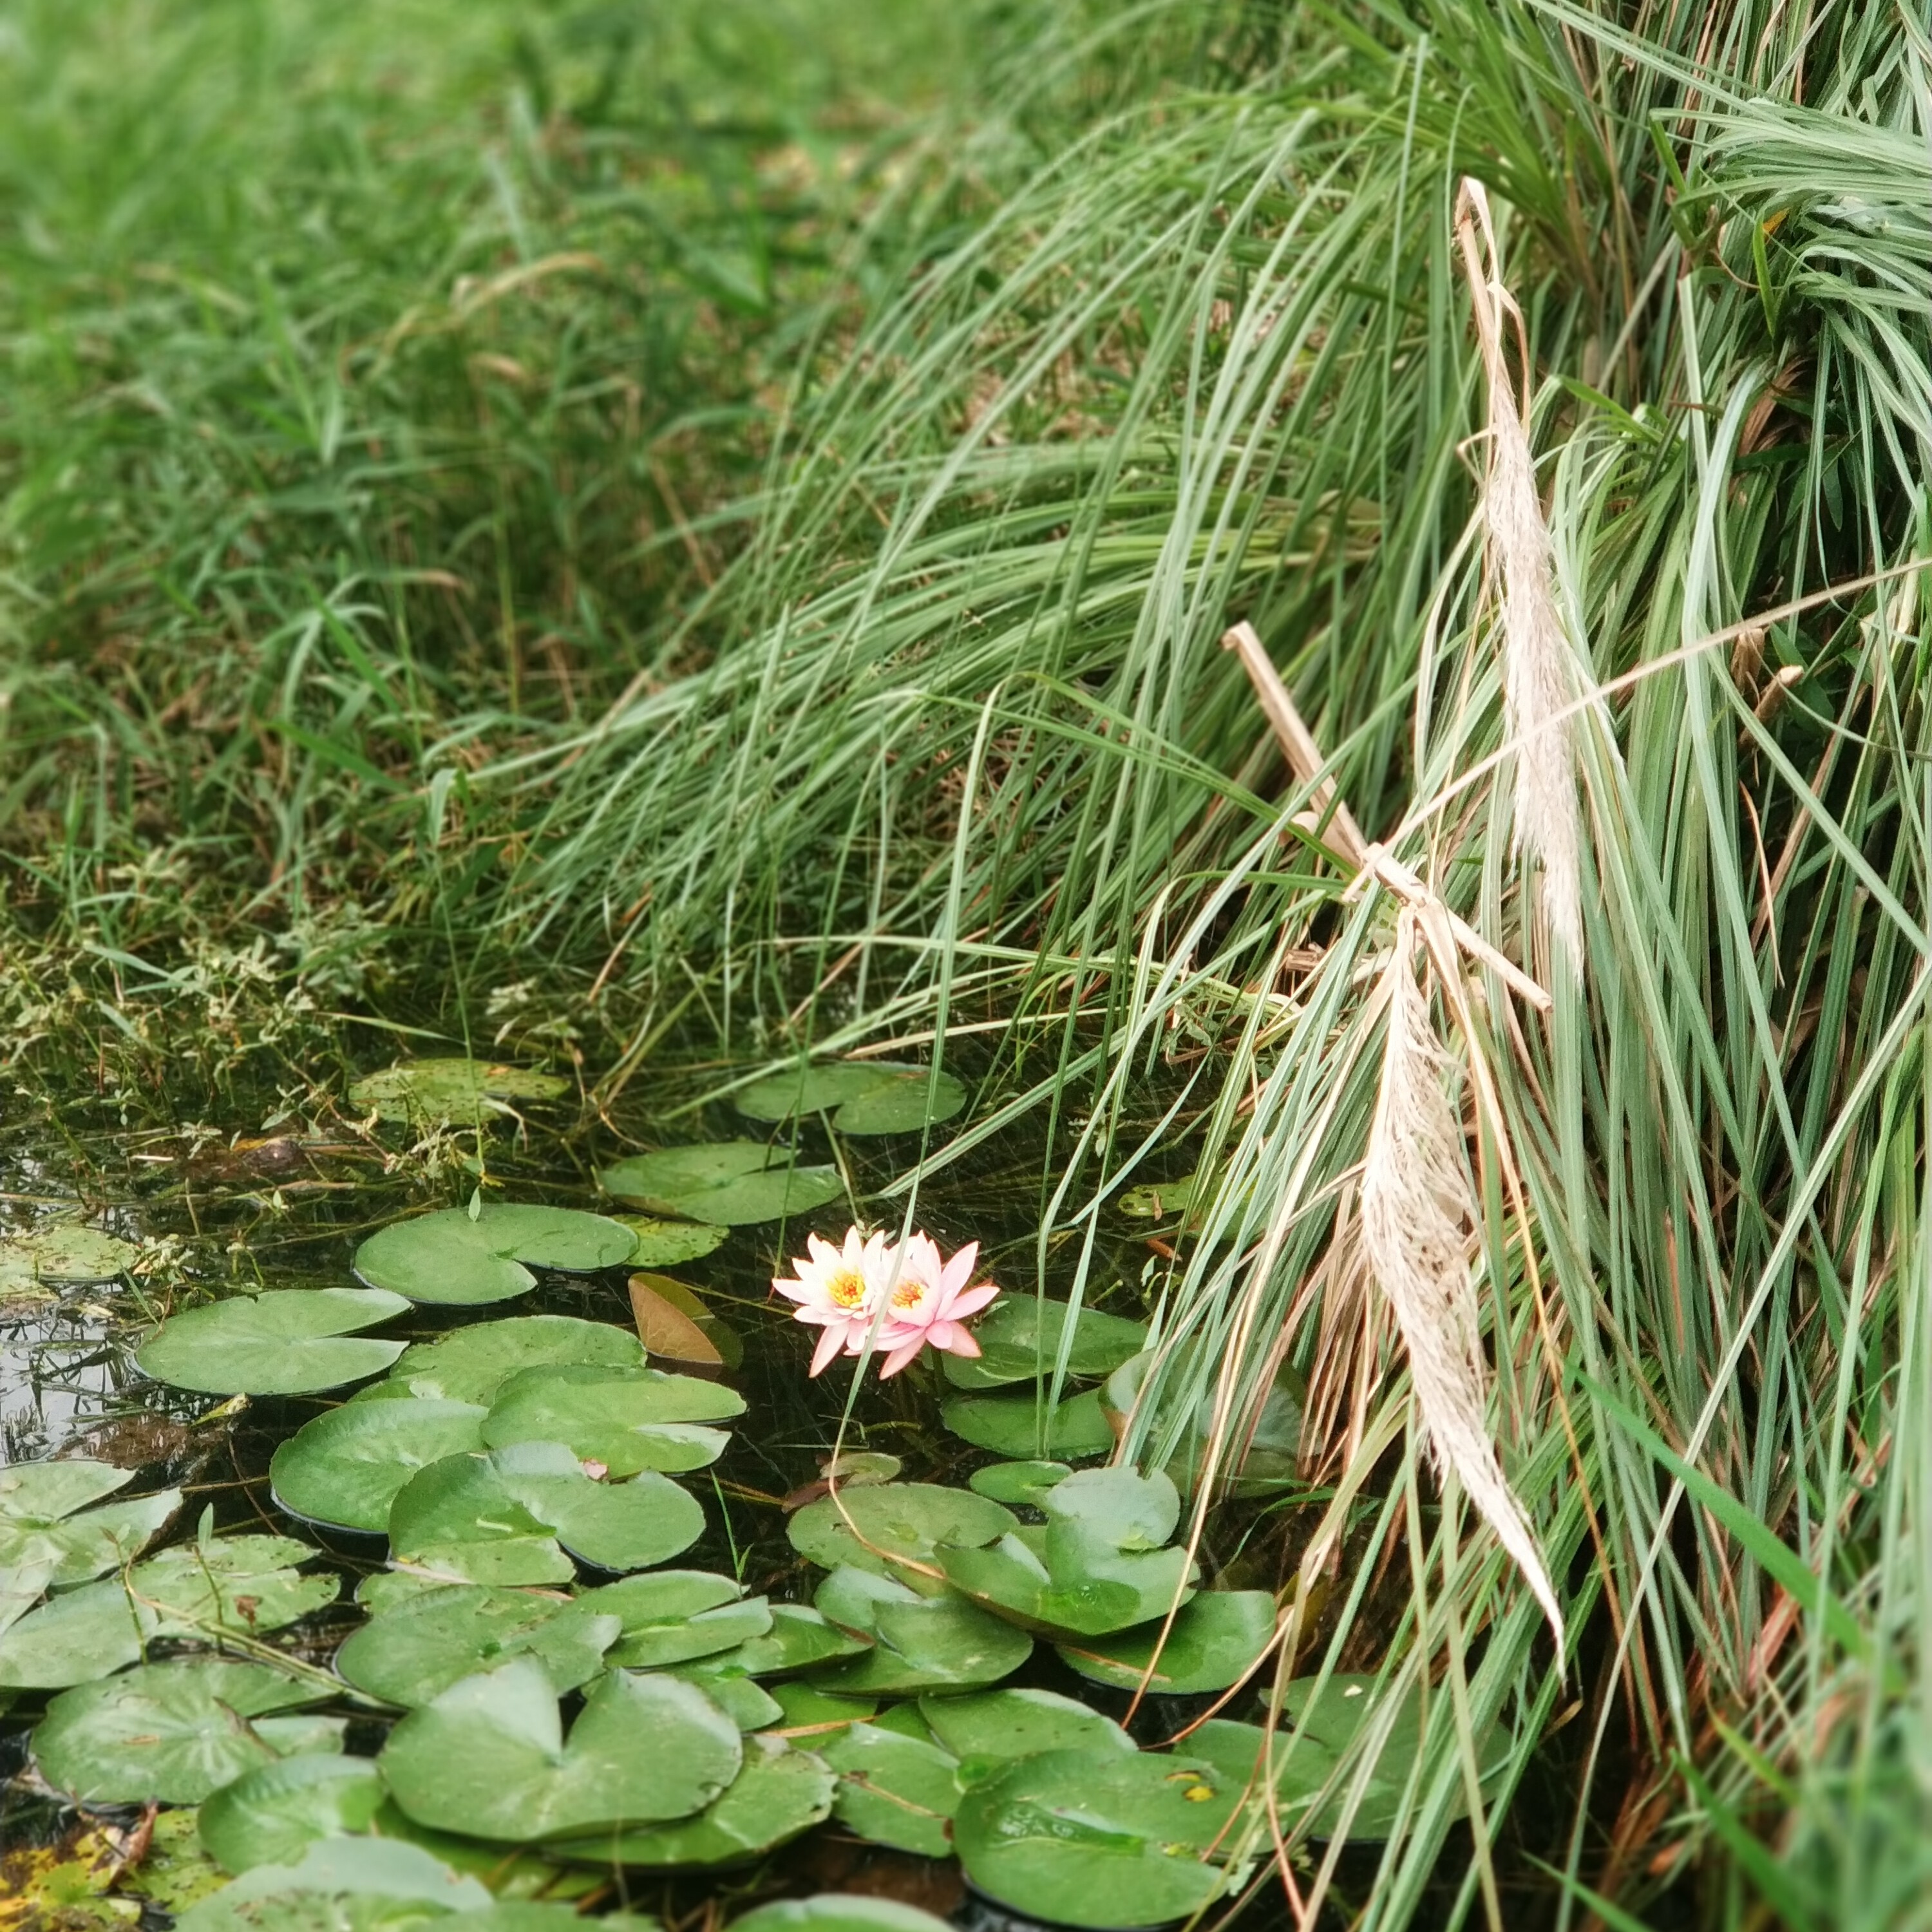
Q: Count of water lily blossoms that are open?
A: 2